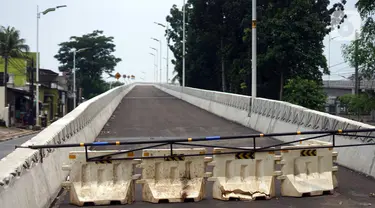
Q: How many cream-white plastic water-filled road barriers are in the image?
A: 4